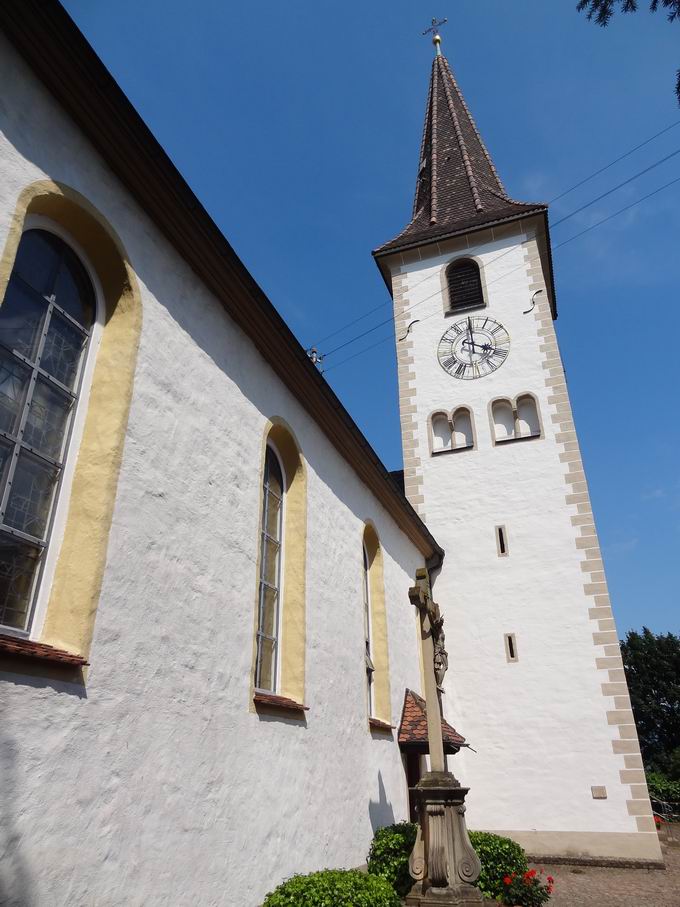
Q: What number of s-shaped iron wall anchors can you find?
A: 2